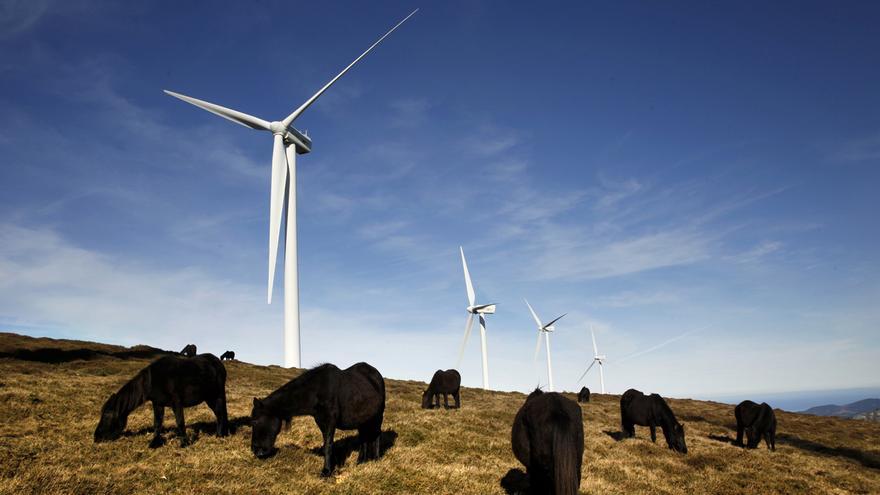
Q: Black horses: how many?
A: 9